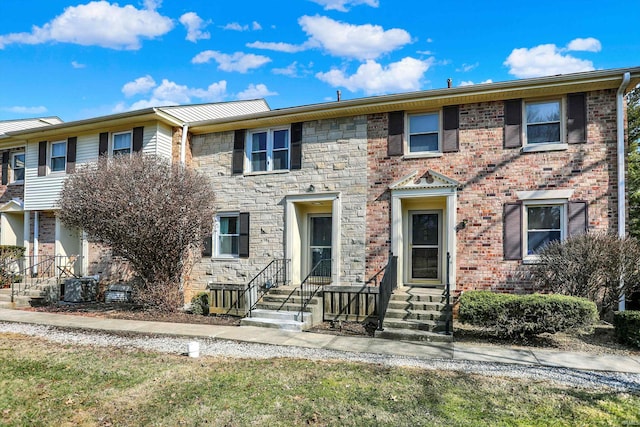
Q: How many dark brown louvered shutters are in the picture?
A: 15